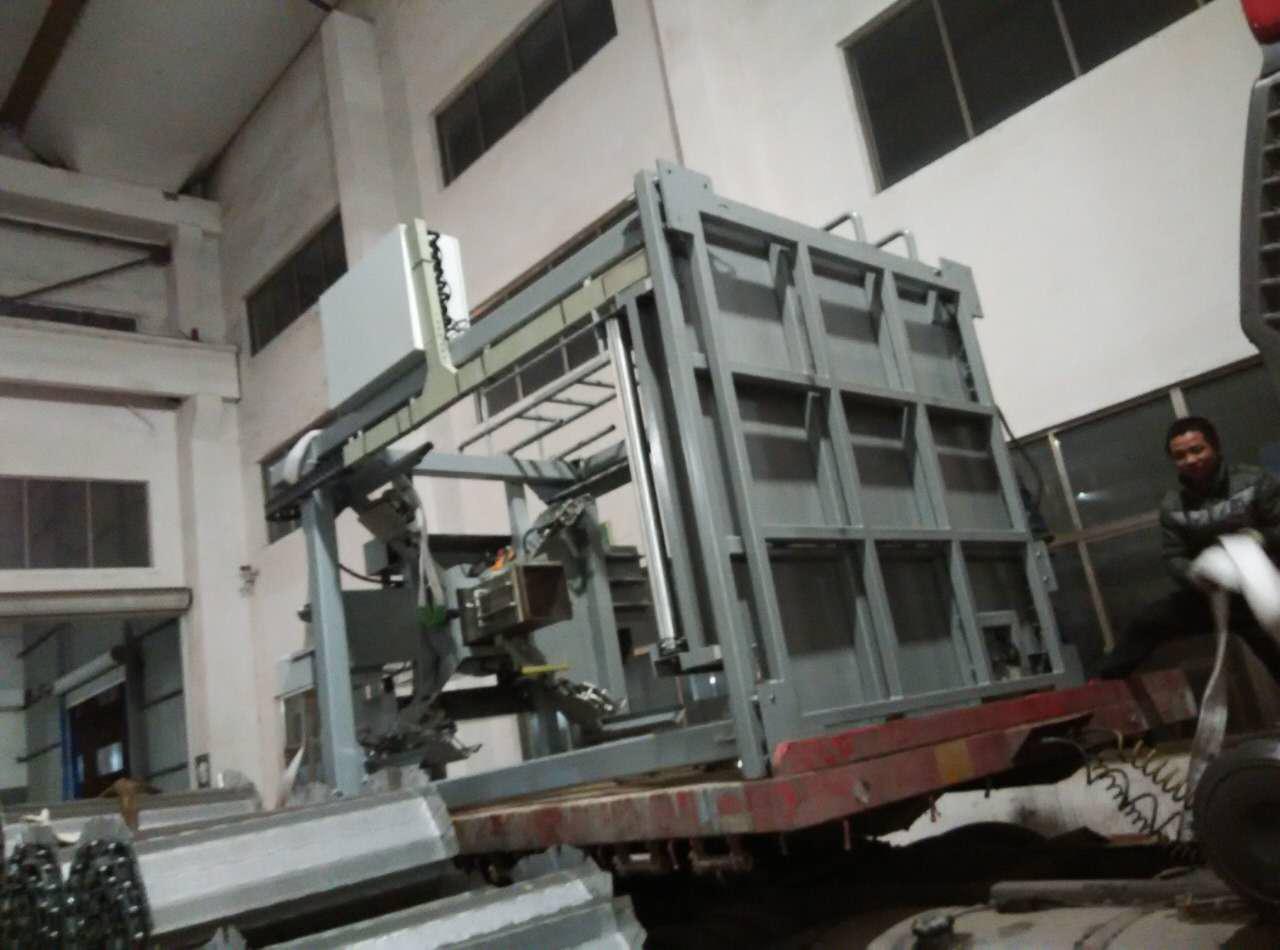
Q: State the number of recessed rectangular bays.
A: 9